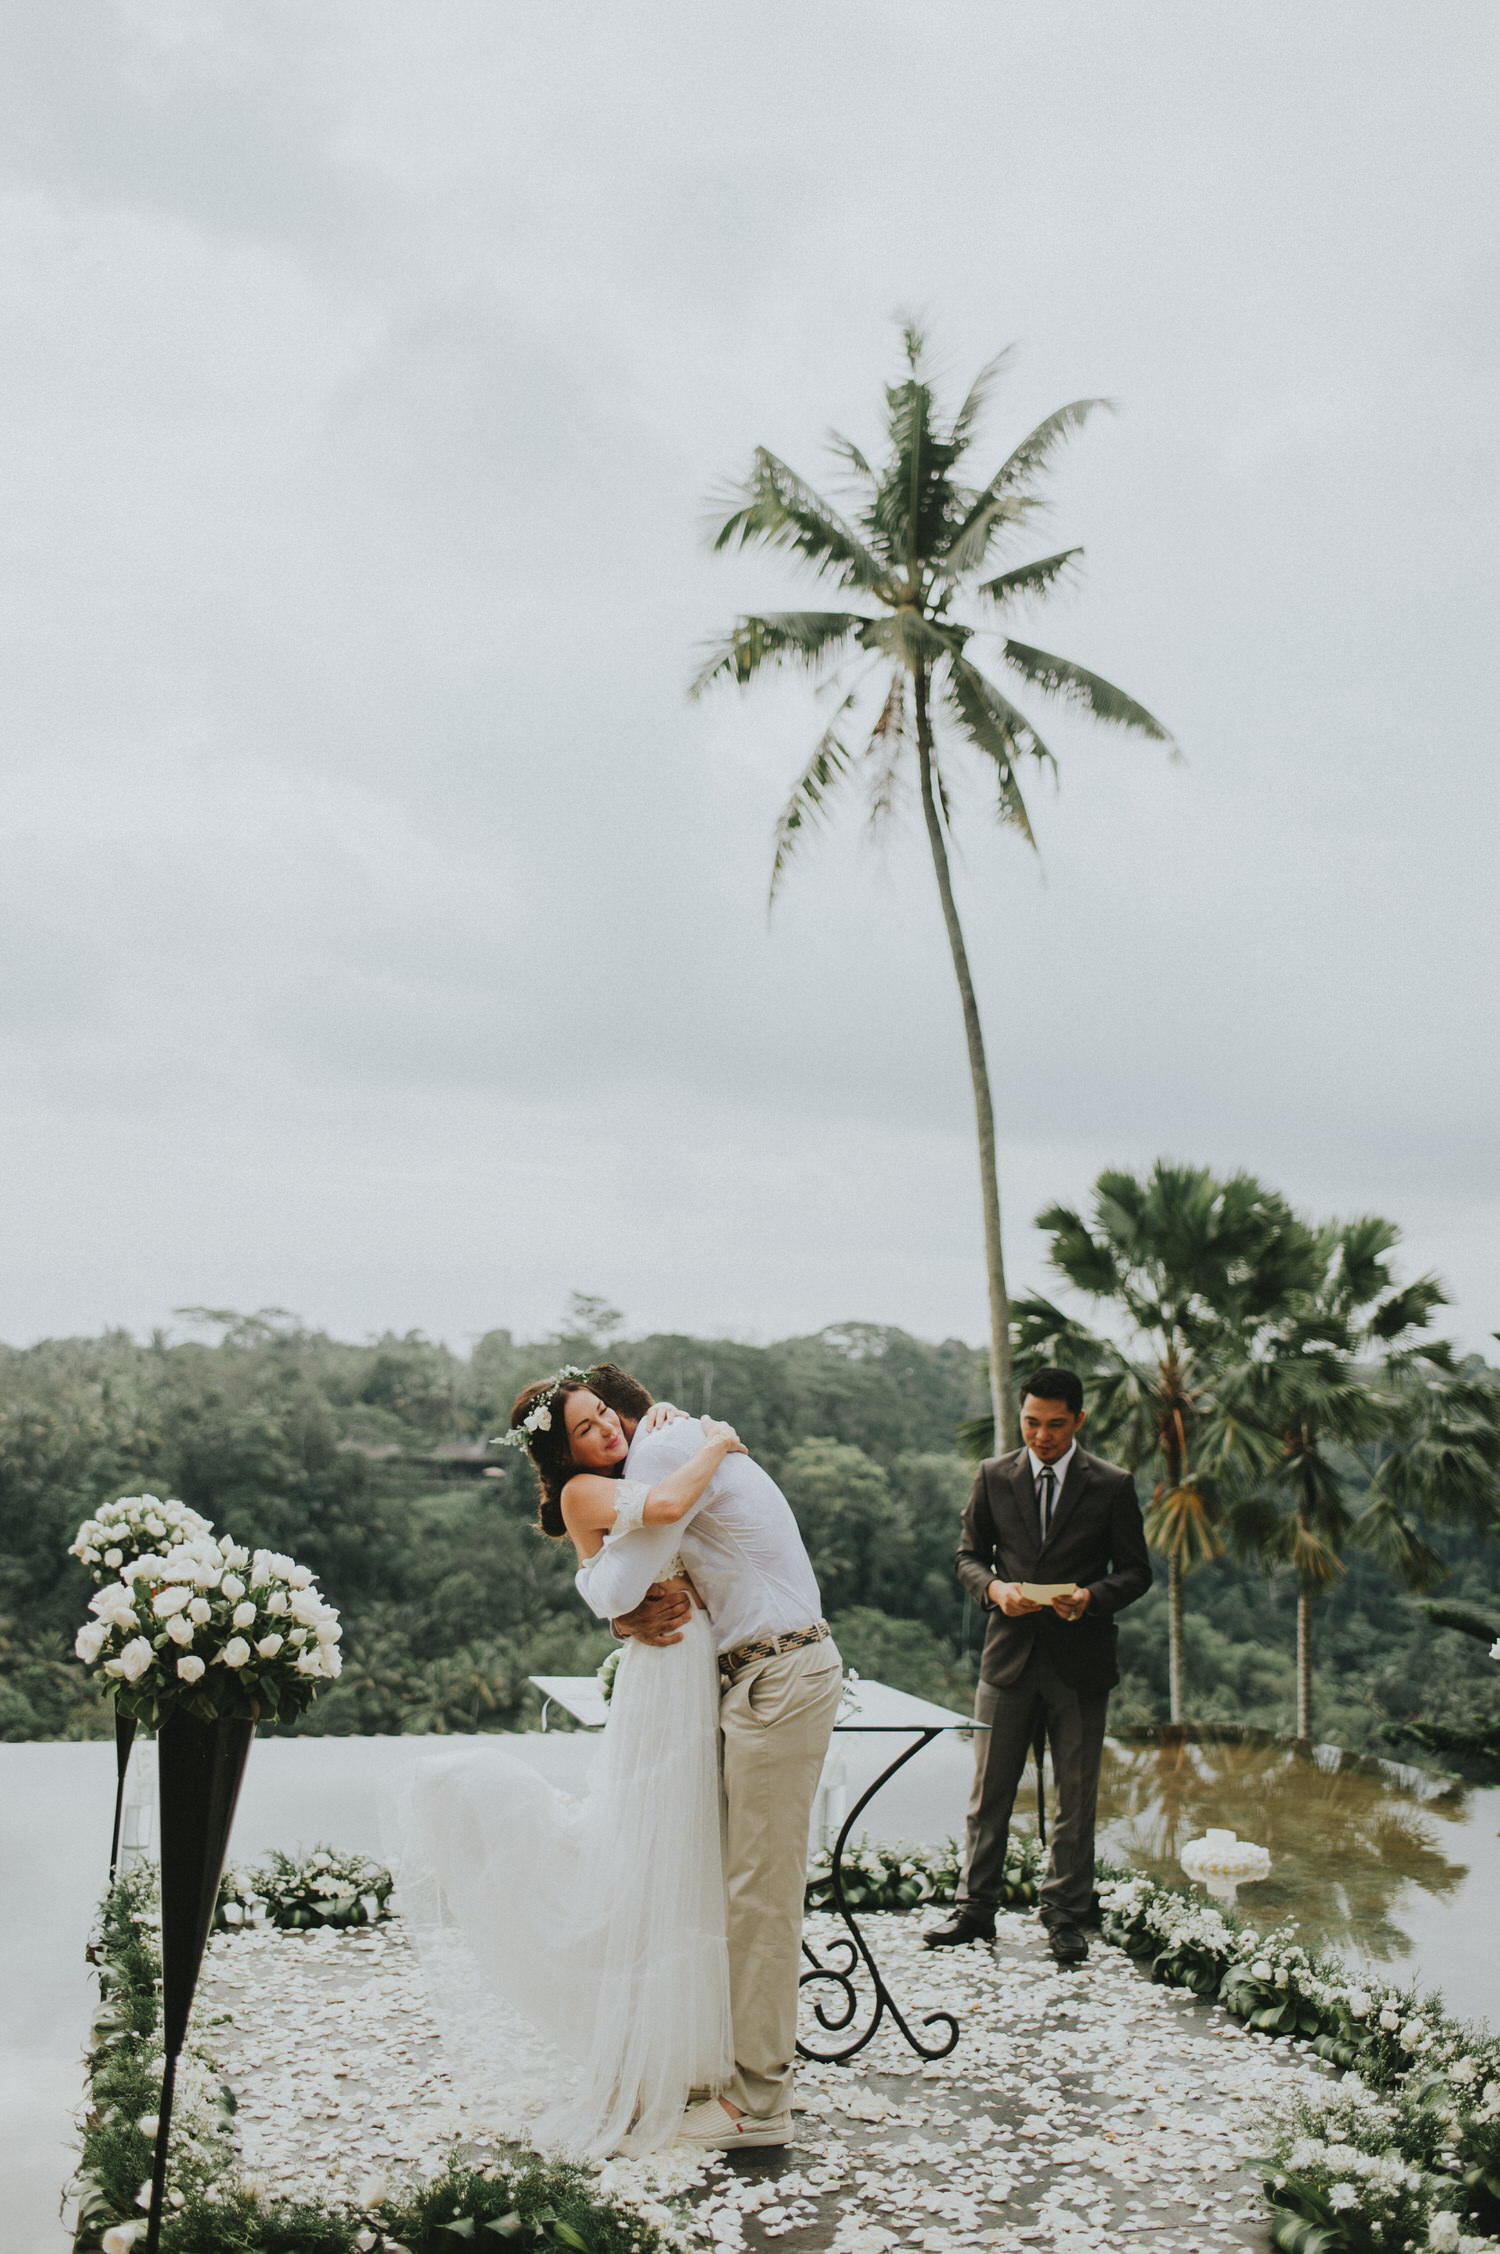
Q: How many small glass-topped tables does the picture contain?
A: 1